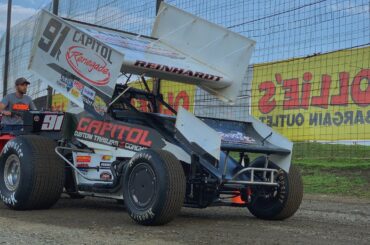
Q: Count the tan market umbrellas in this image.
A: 0